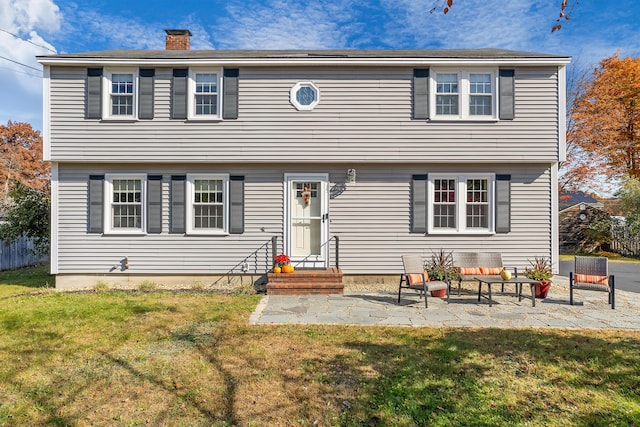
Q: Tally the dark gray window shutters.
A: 12